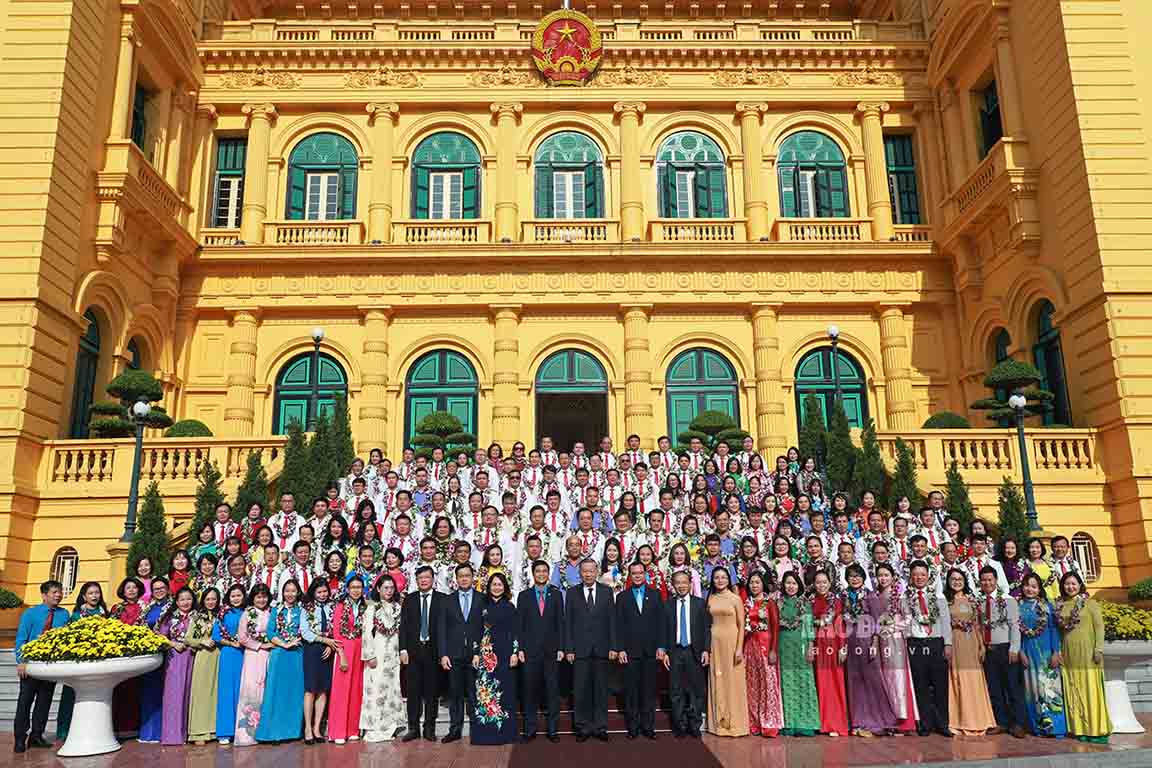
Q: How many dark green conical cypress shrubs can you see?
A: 12